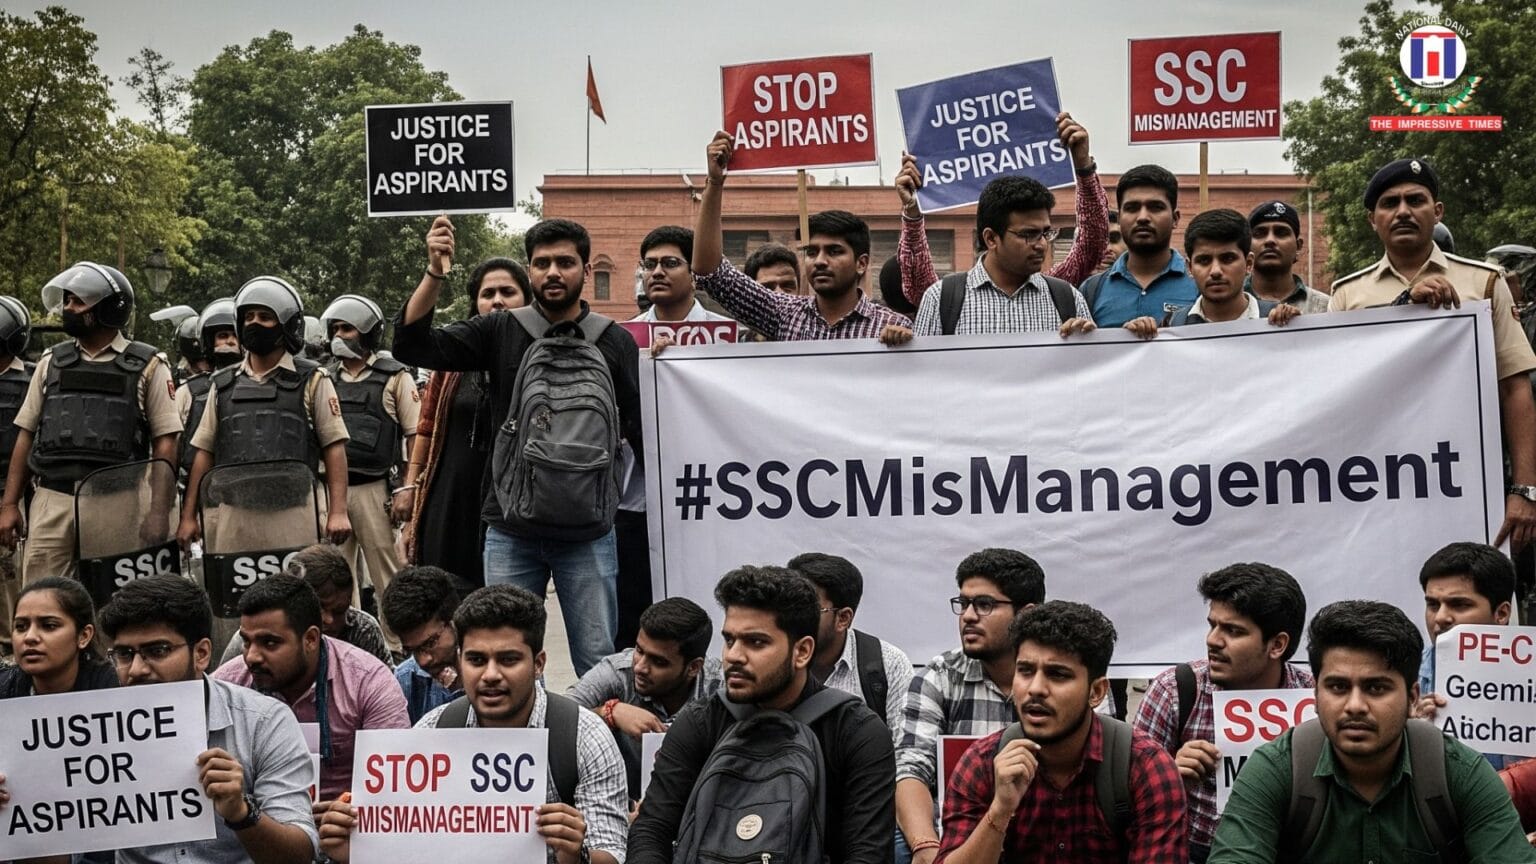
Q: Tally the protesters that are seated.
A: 14